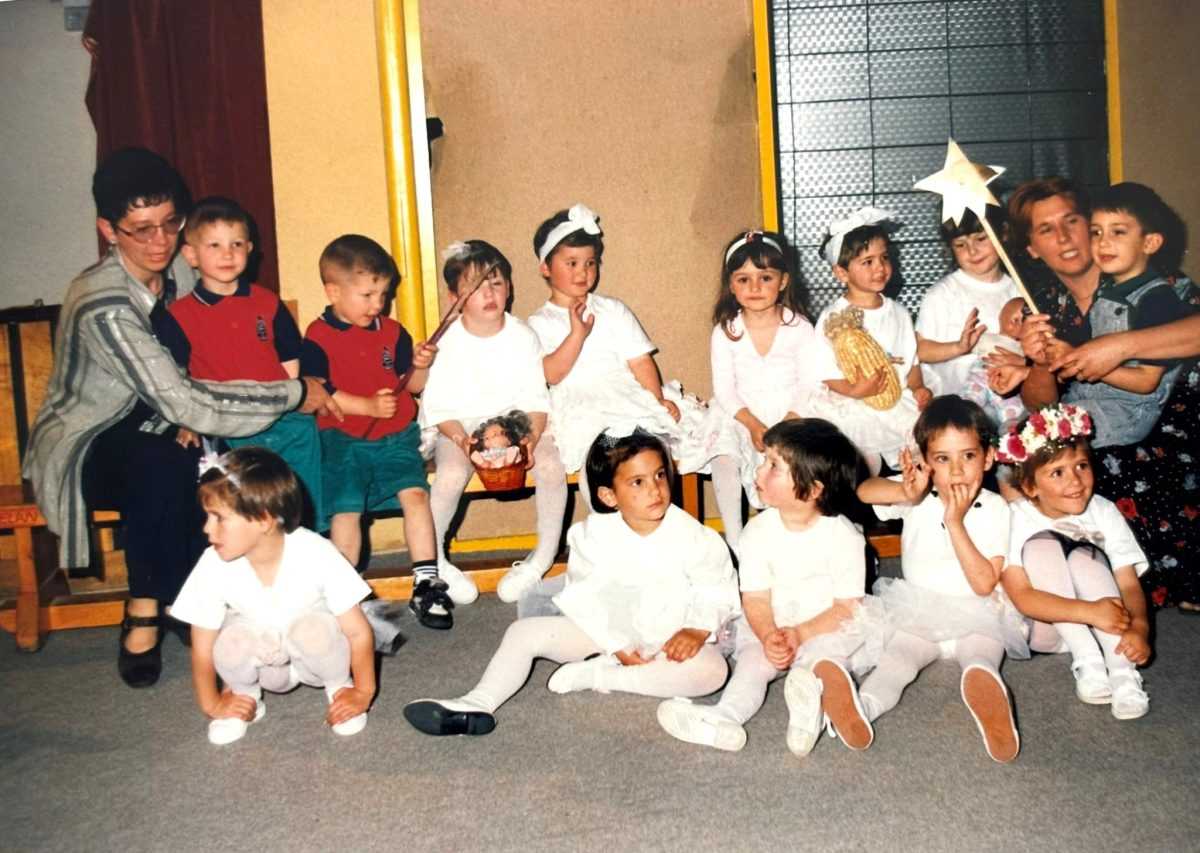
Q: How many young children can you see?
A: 13